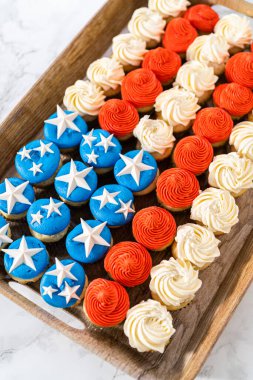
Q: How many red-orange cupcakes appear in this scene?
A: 13